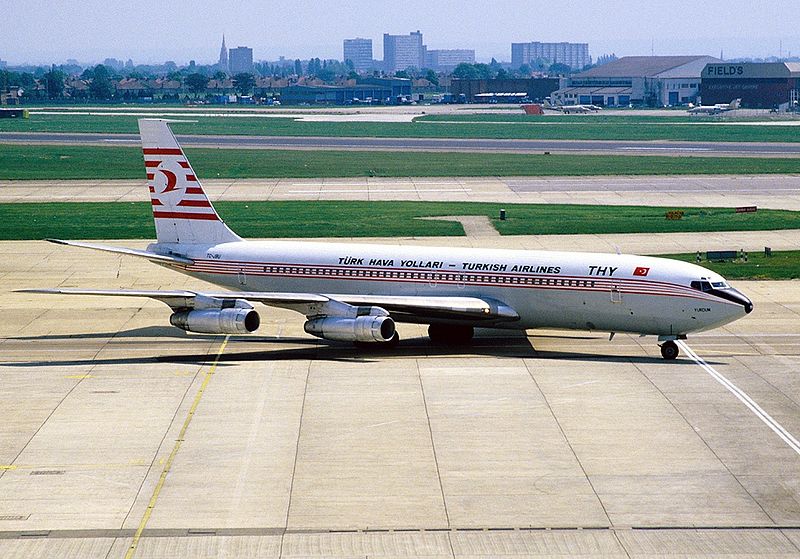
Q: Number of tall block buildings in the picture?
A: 5